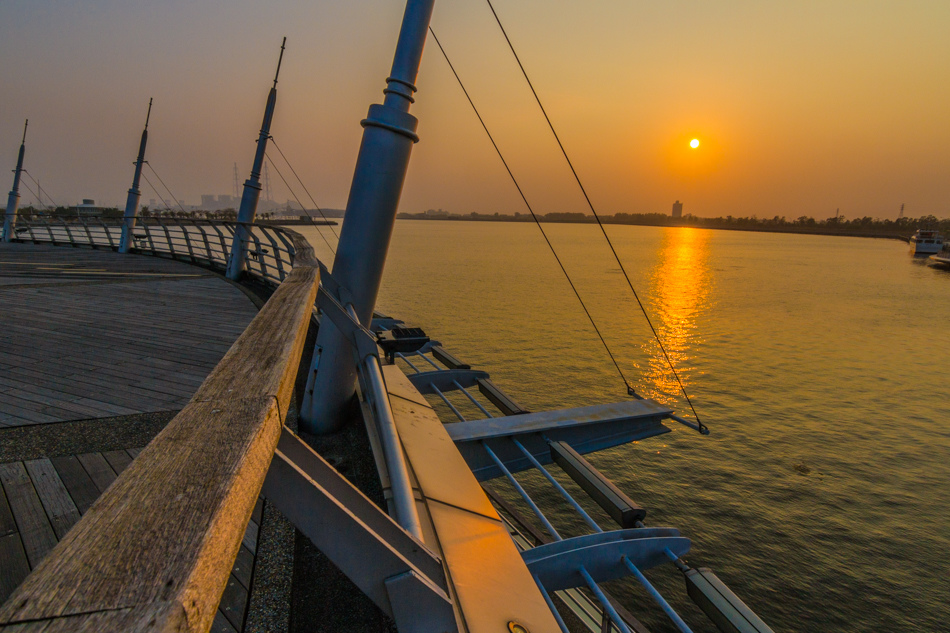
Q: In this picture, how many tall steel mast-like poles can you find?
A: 4